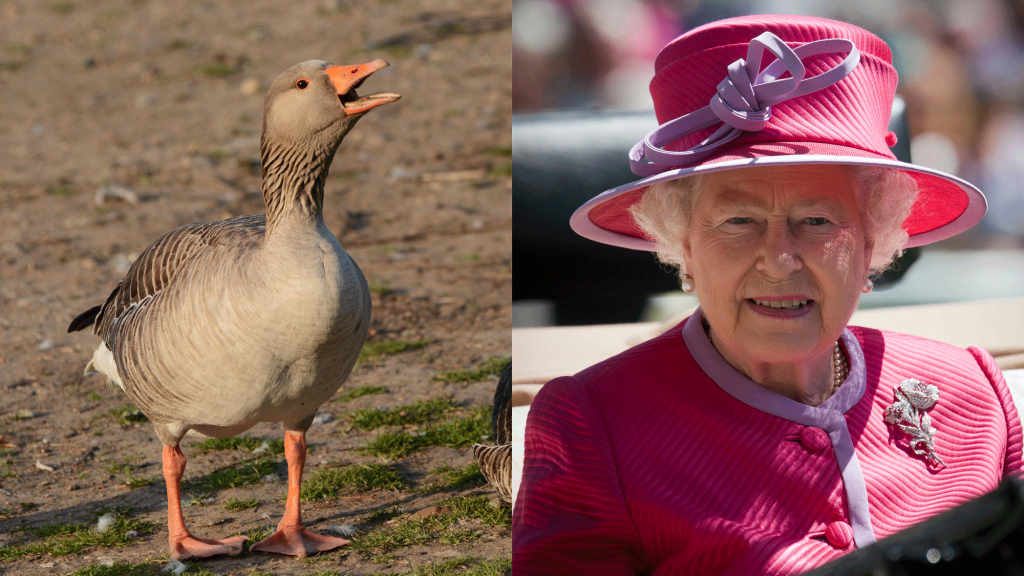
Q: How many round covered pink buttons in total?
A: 2